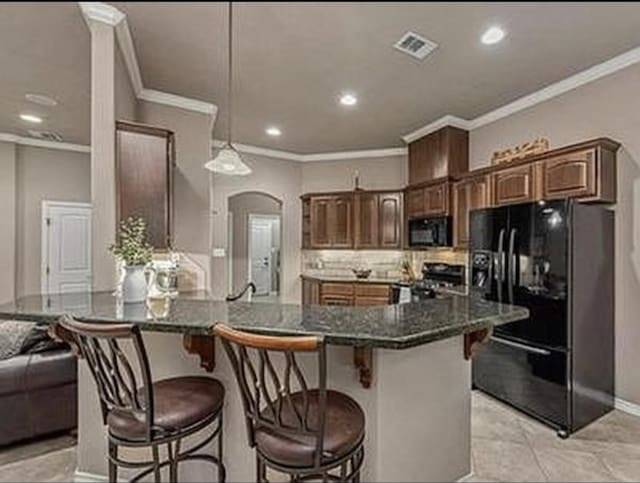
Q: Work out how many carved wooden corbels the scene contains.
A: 4